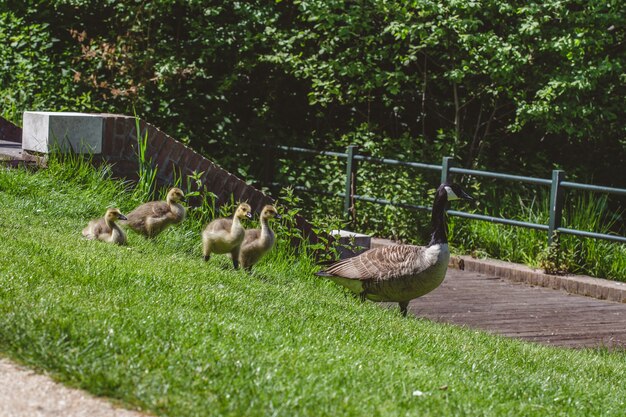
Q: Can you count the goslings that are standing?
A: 3